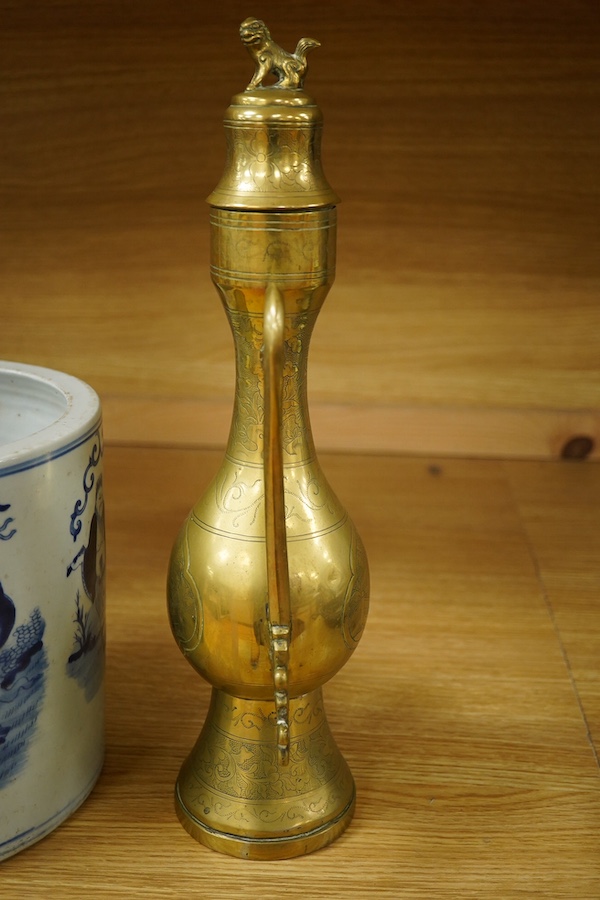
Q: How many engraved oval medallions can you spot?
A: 2